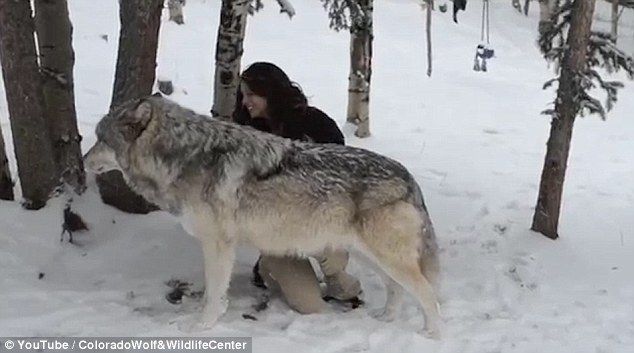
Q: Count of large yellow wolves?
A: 0